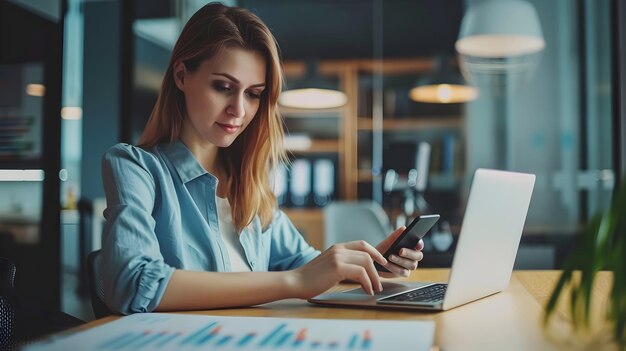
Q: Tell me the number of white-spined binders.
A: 3